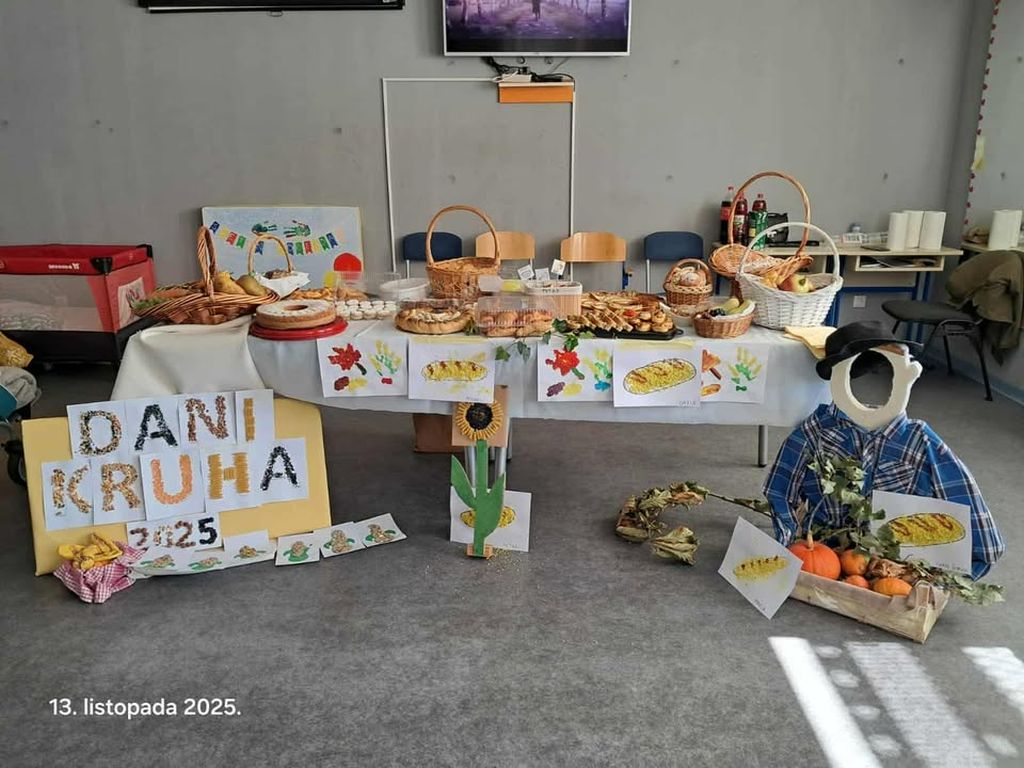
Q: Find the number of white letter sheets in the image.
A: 9